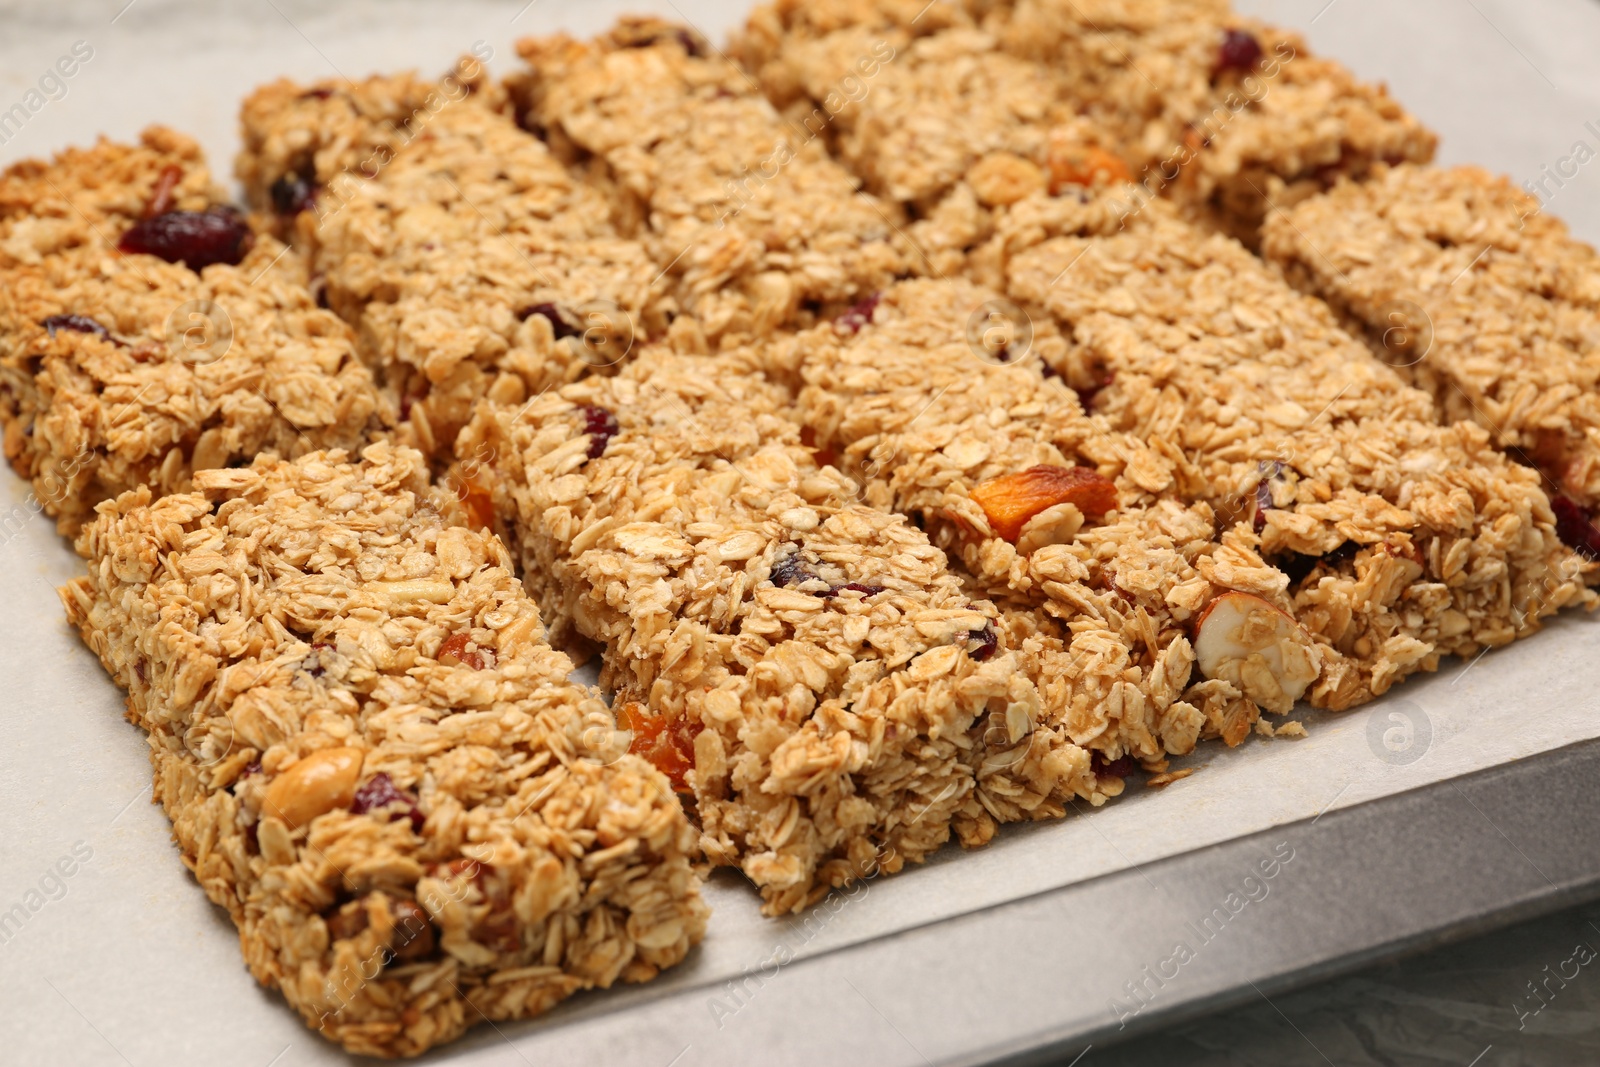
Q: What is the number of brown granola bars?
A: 10